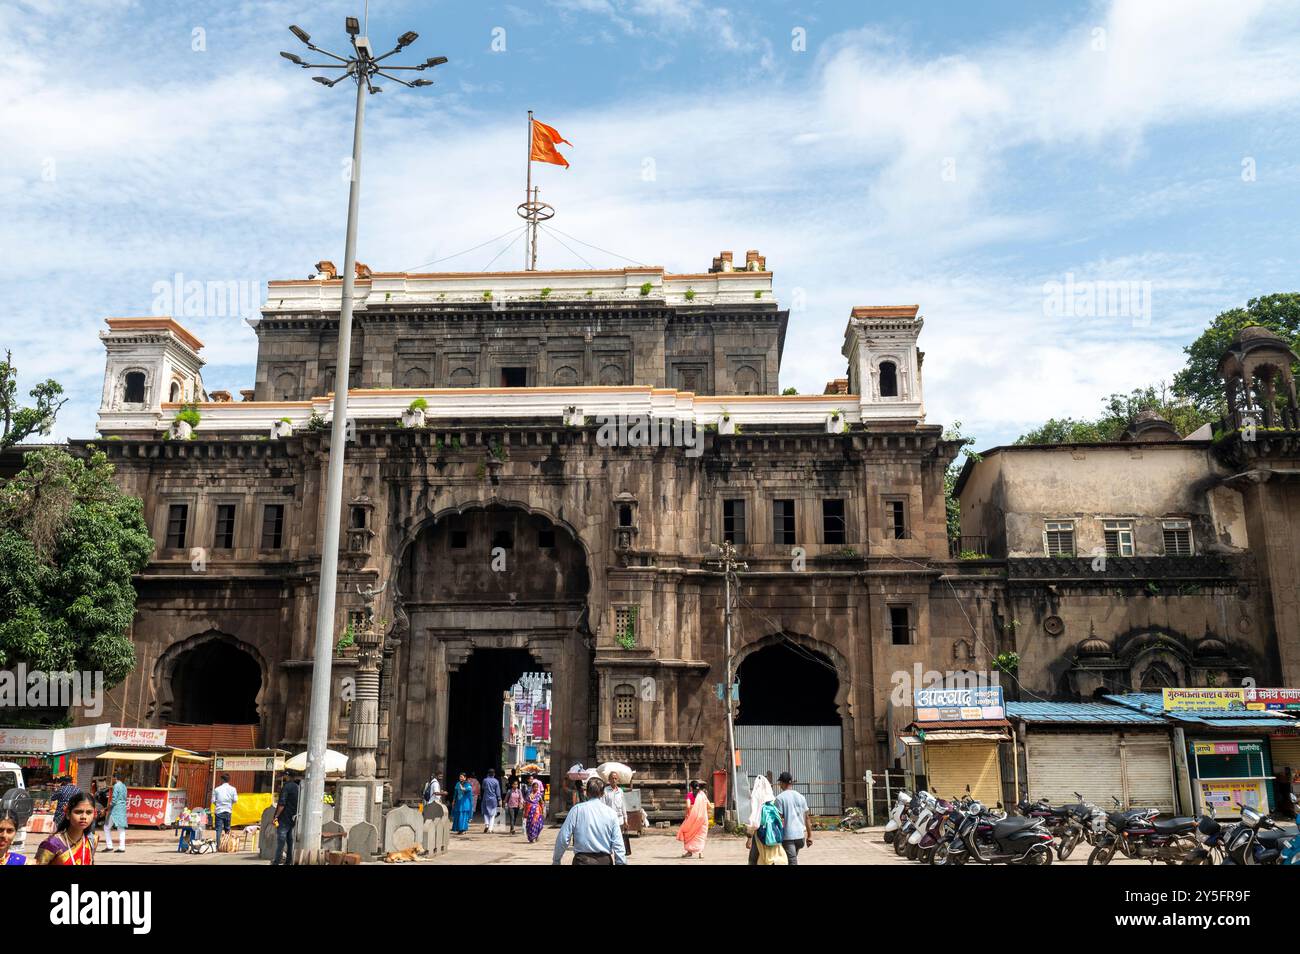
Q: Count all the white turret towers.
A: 2